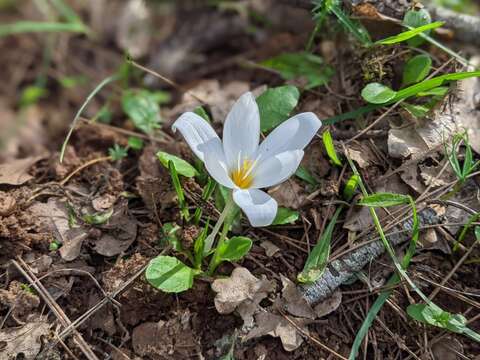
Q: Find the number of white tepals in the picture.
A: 6